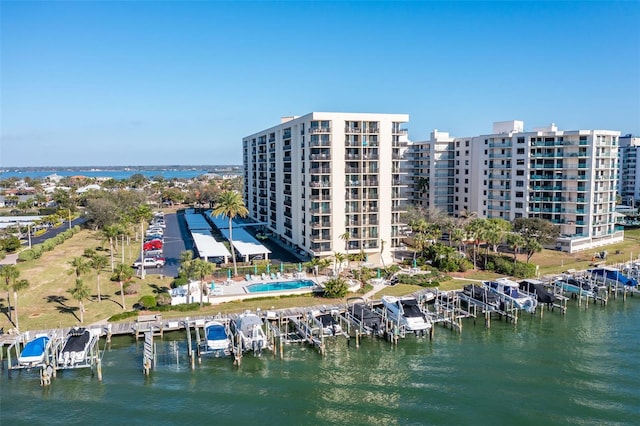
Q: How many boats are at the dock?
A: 12